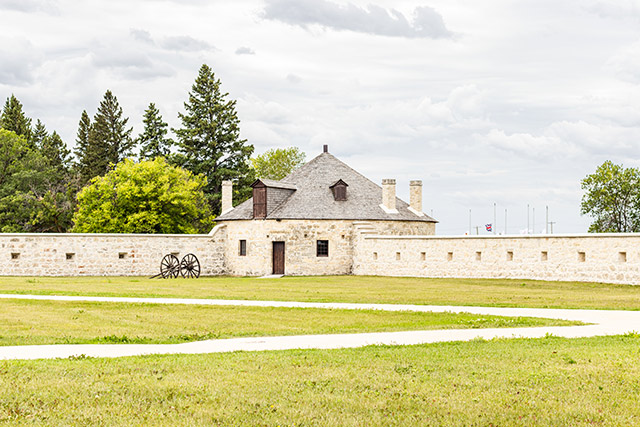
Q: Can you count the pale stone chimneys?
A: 3